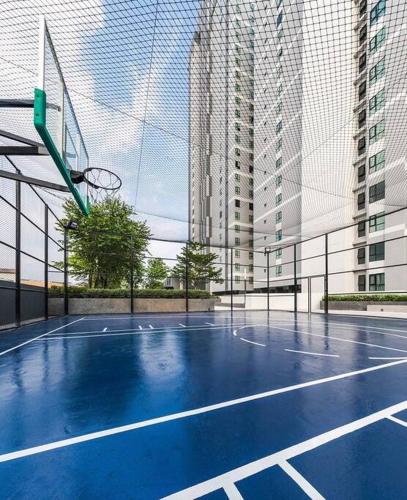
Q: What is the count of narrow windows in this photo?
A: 11